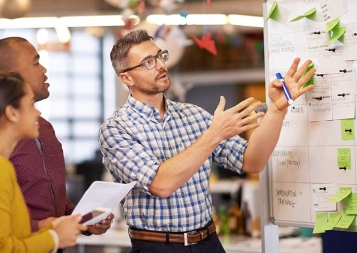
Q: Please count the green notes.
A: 12